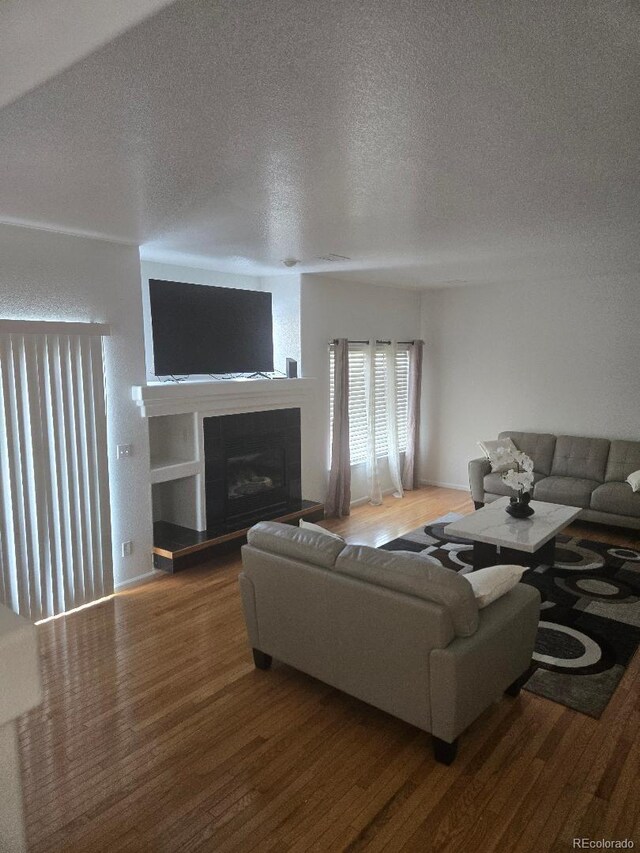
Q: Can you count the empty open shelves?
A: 2